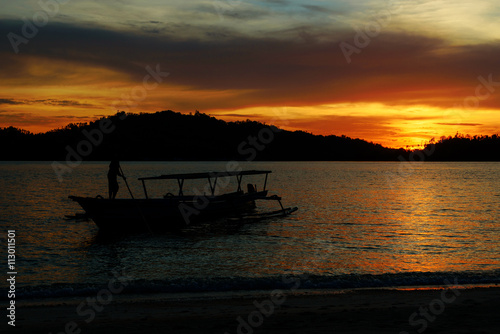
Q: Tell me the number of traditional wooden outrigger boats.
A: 1